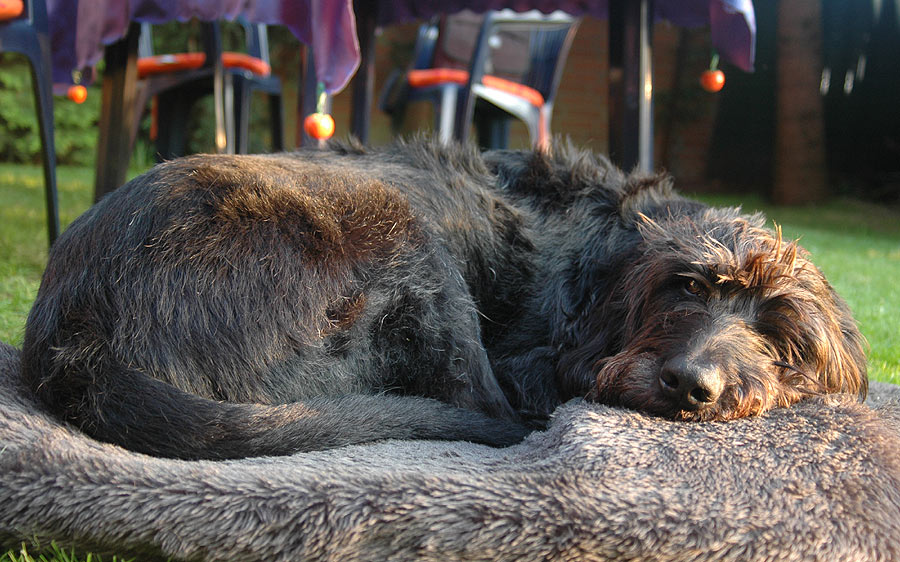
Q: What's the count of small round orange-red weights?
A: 3